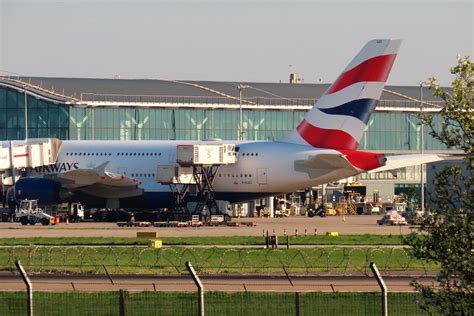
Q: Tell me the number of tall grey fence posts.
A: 3